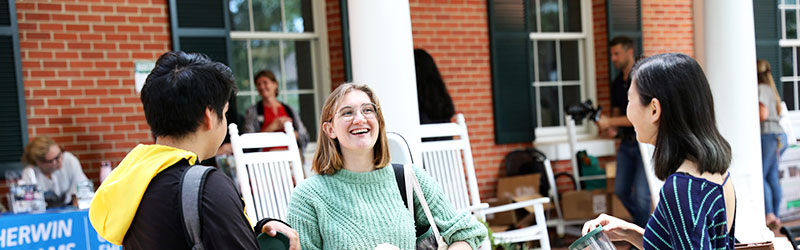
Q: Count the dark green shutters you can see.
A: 6